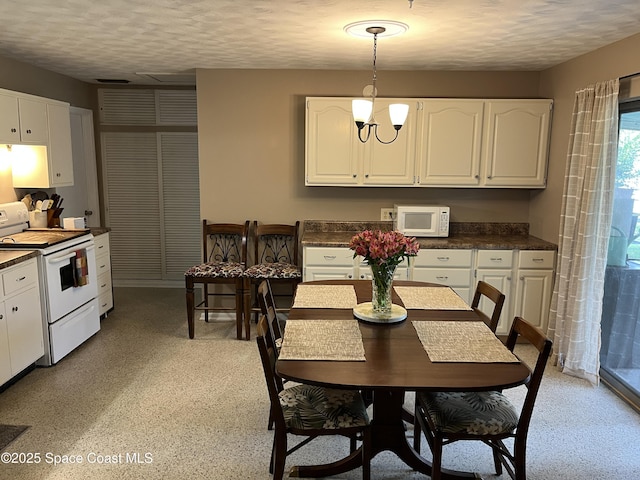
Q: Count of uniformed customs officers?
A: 0